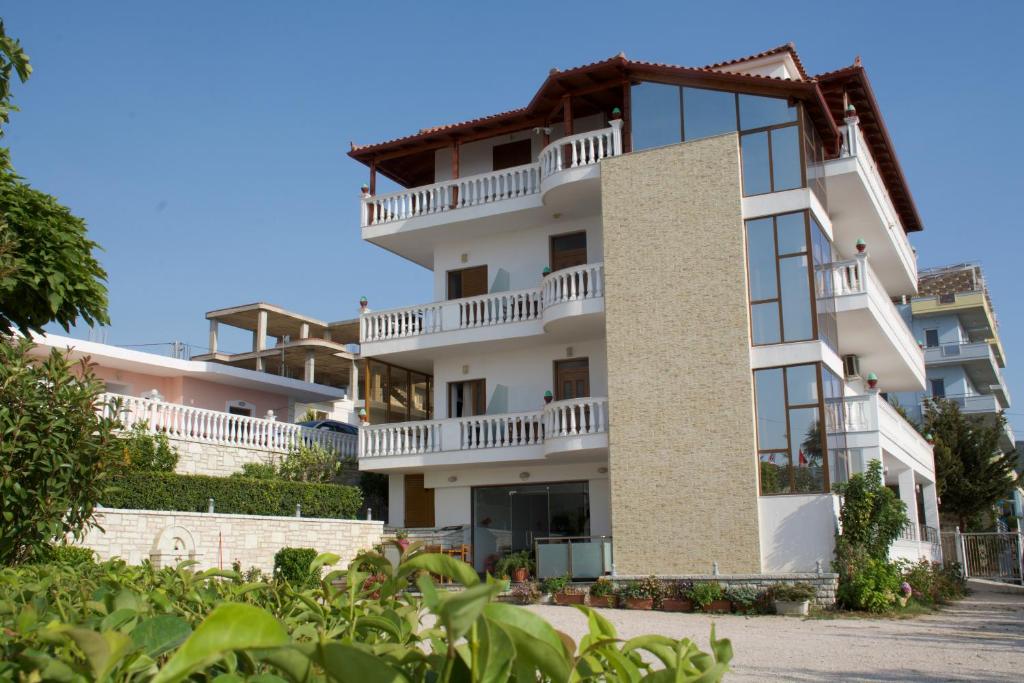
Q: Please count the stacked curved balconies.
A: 3